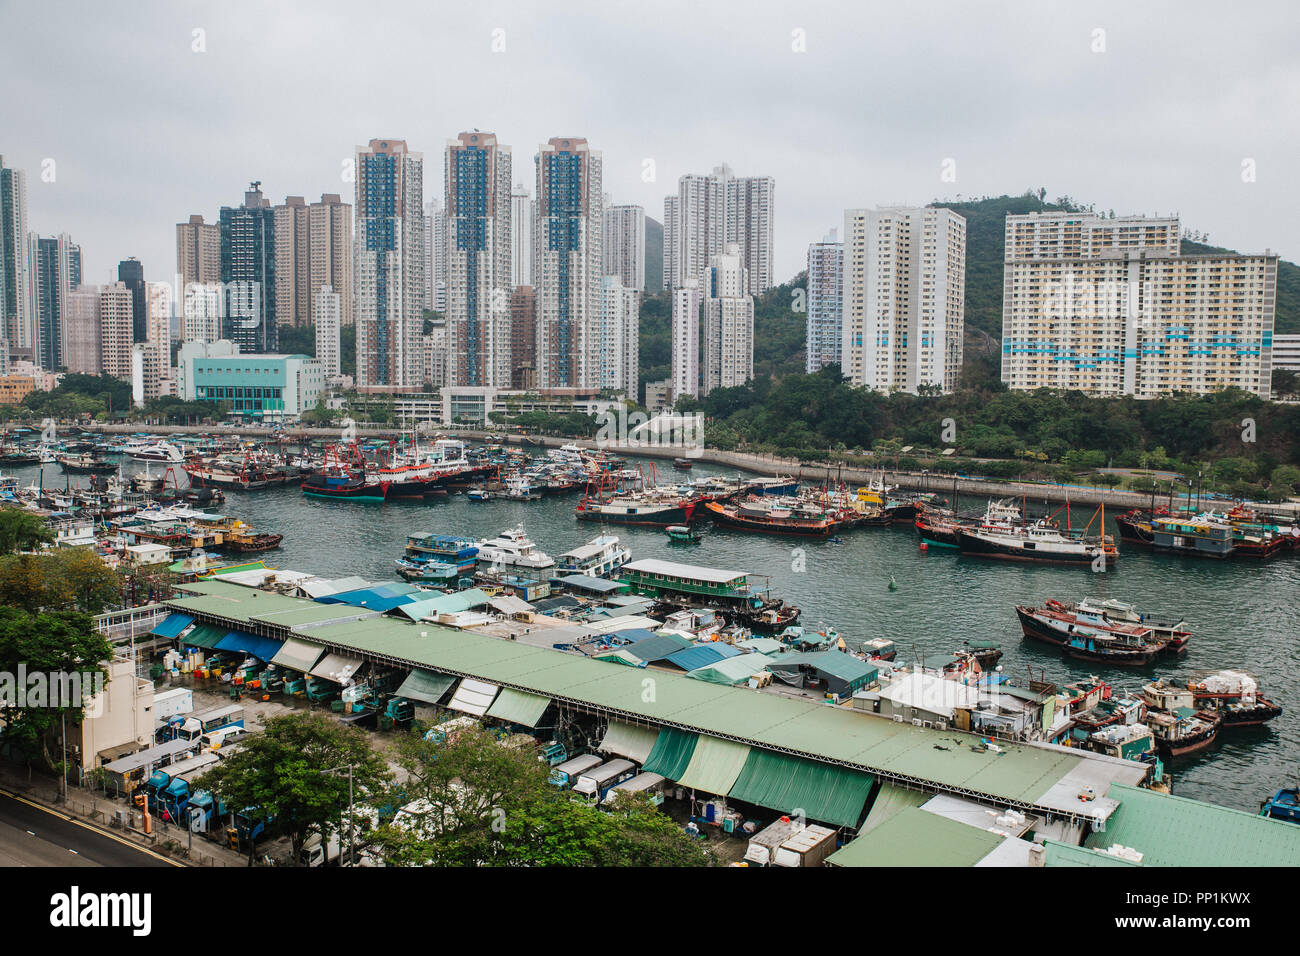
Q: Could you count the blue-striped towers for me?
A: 3